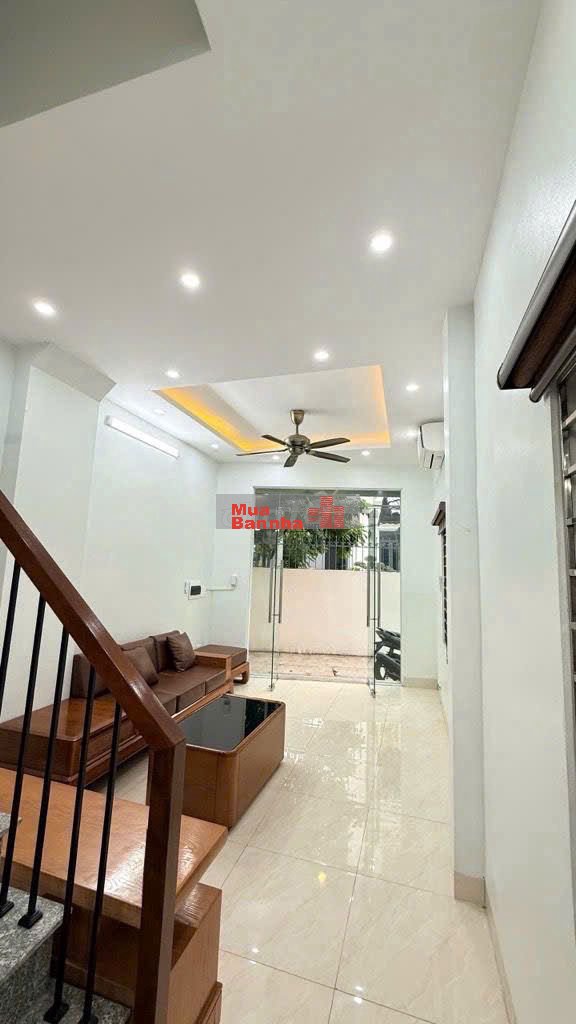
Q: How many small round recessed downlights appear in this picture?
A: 11